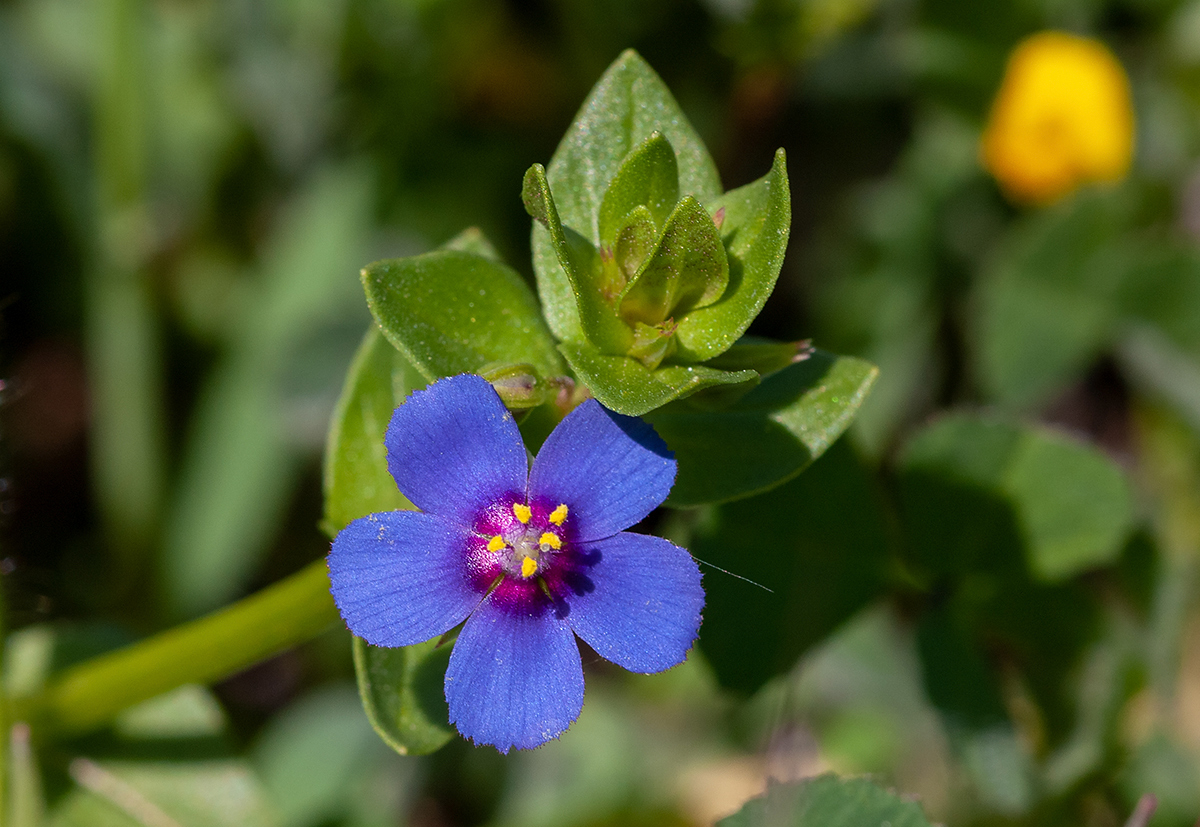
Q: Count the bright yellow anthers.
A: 5